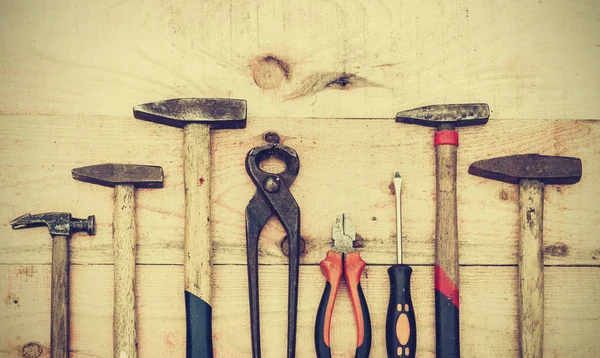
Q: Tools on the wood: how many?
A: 8